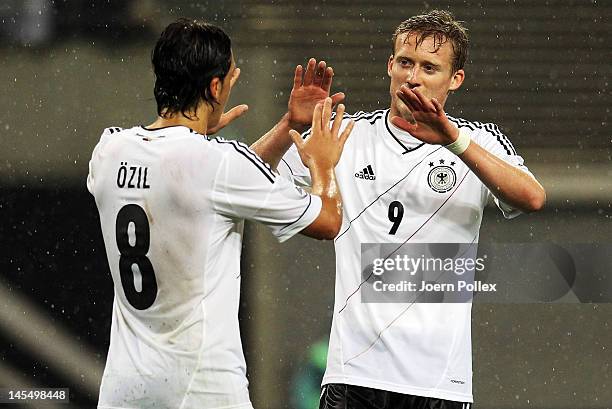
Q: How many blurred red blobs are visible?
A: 0